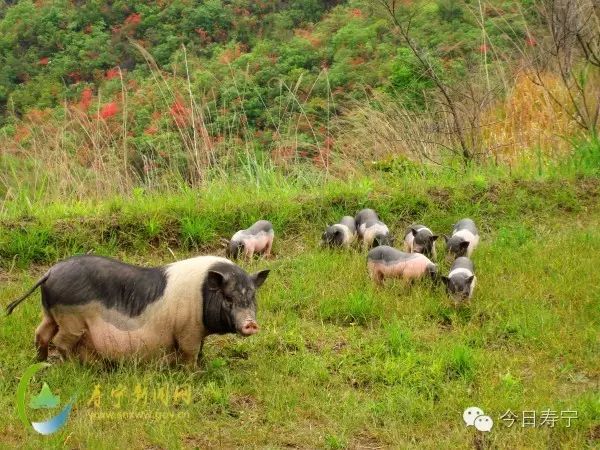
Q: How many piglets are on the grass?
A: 7